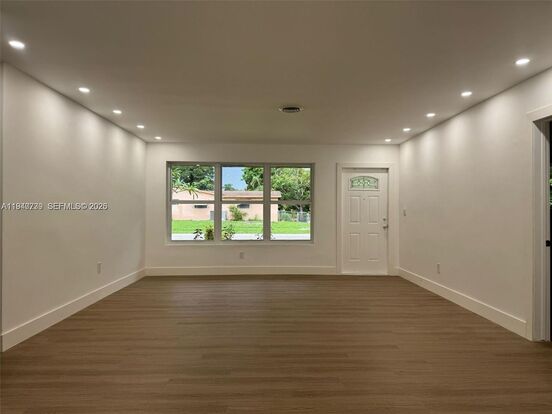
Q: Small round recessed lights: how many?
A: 10